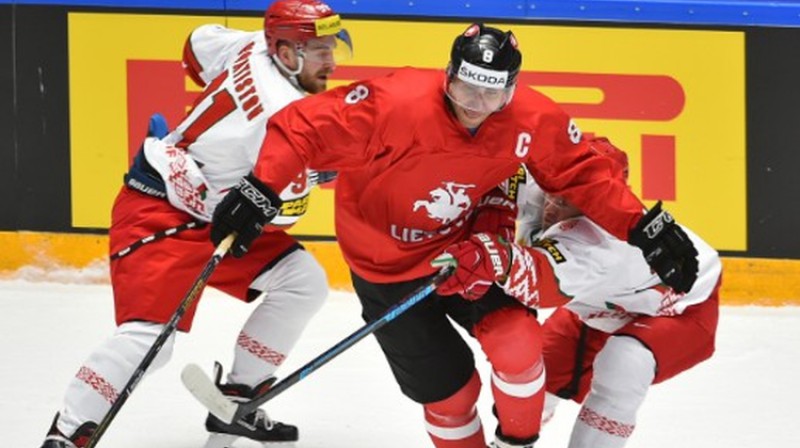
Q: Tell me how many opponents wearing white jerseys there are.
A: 2